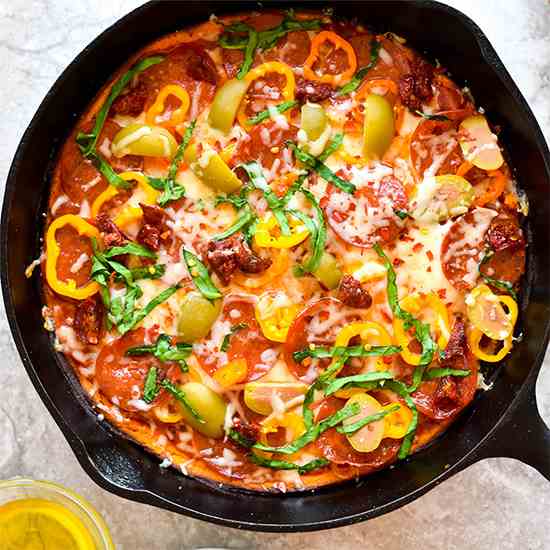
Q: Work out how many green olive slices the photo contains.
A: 13